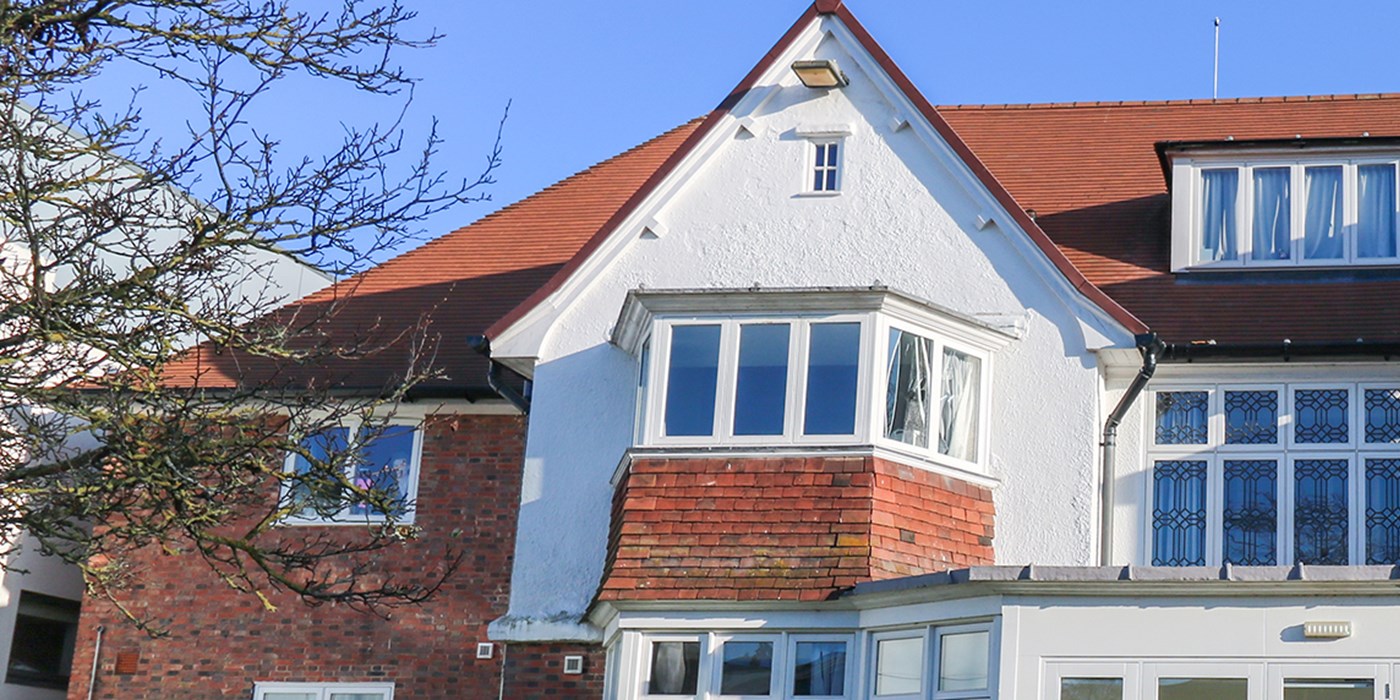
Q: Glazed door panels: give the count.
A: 3